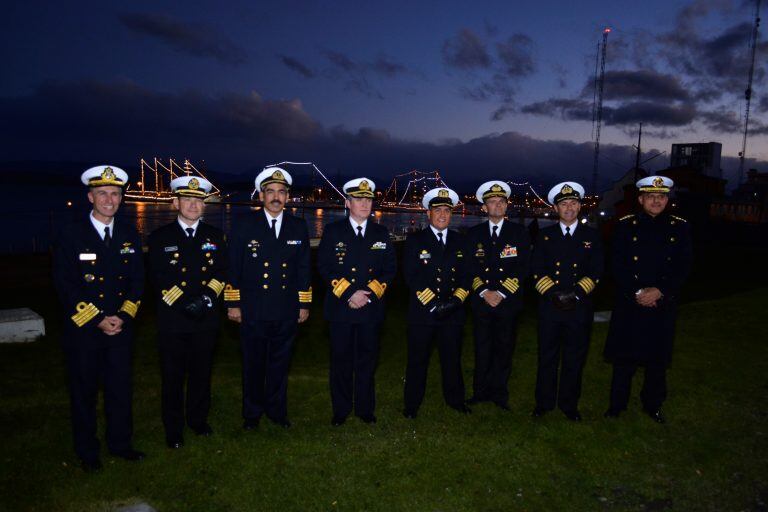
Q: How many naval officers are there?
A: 8